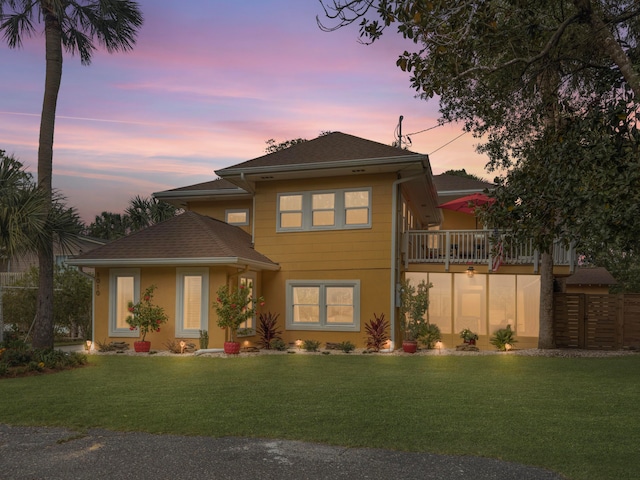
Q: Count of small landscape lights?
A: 7